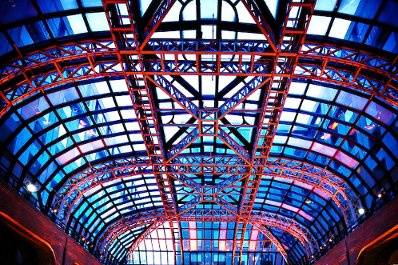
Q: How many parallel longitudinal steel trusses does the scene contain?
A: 2